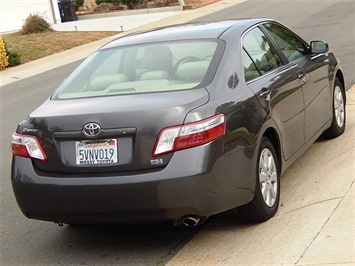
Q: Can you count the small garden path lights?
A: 2